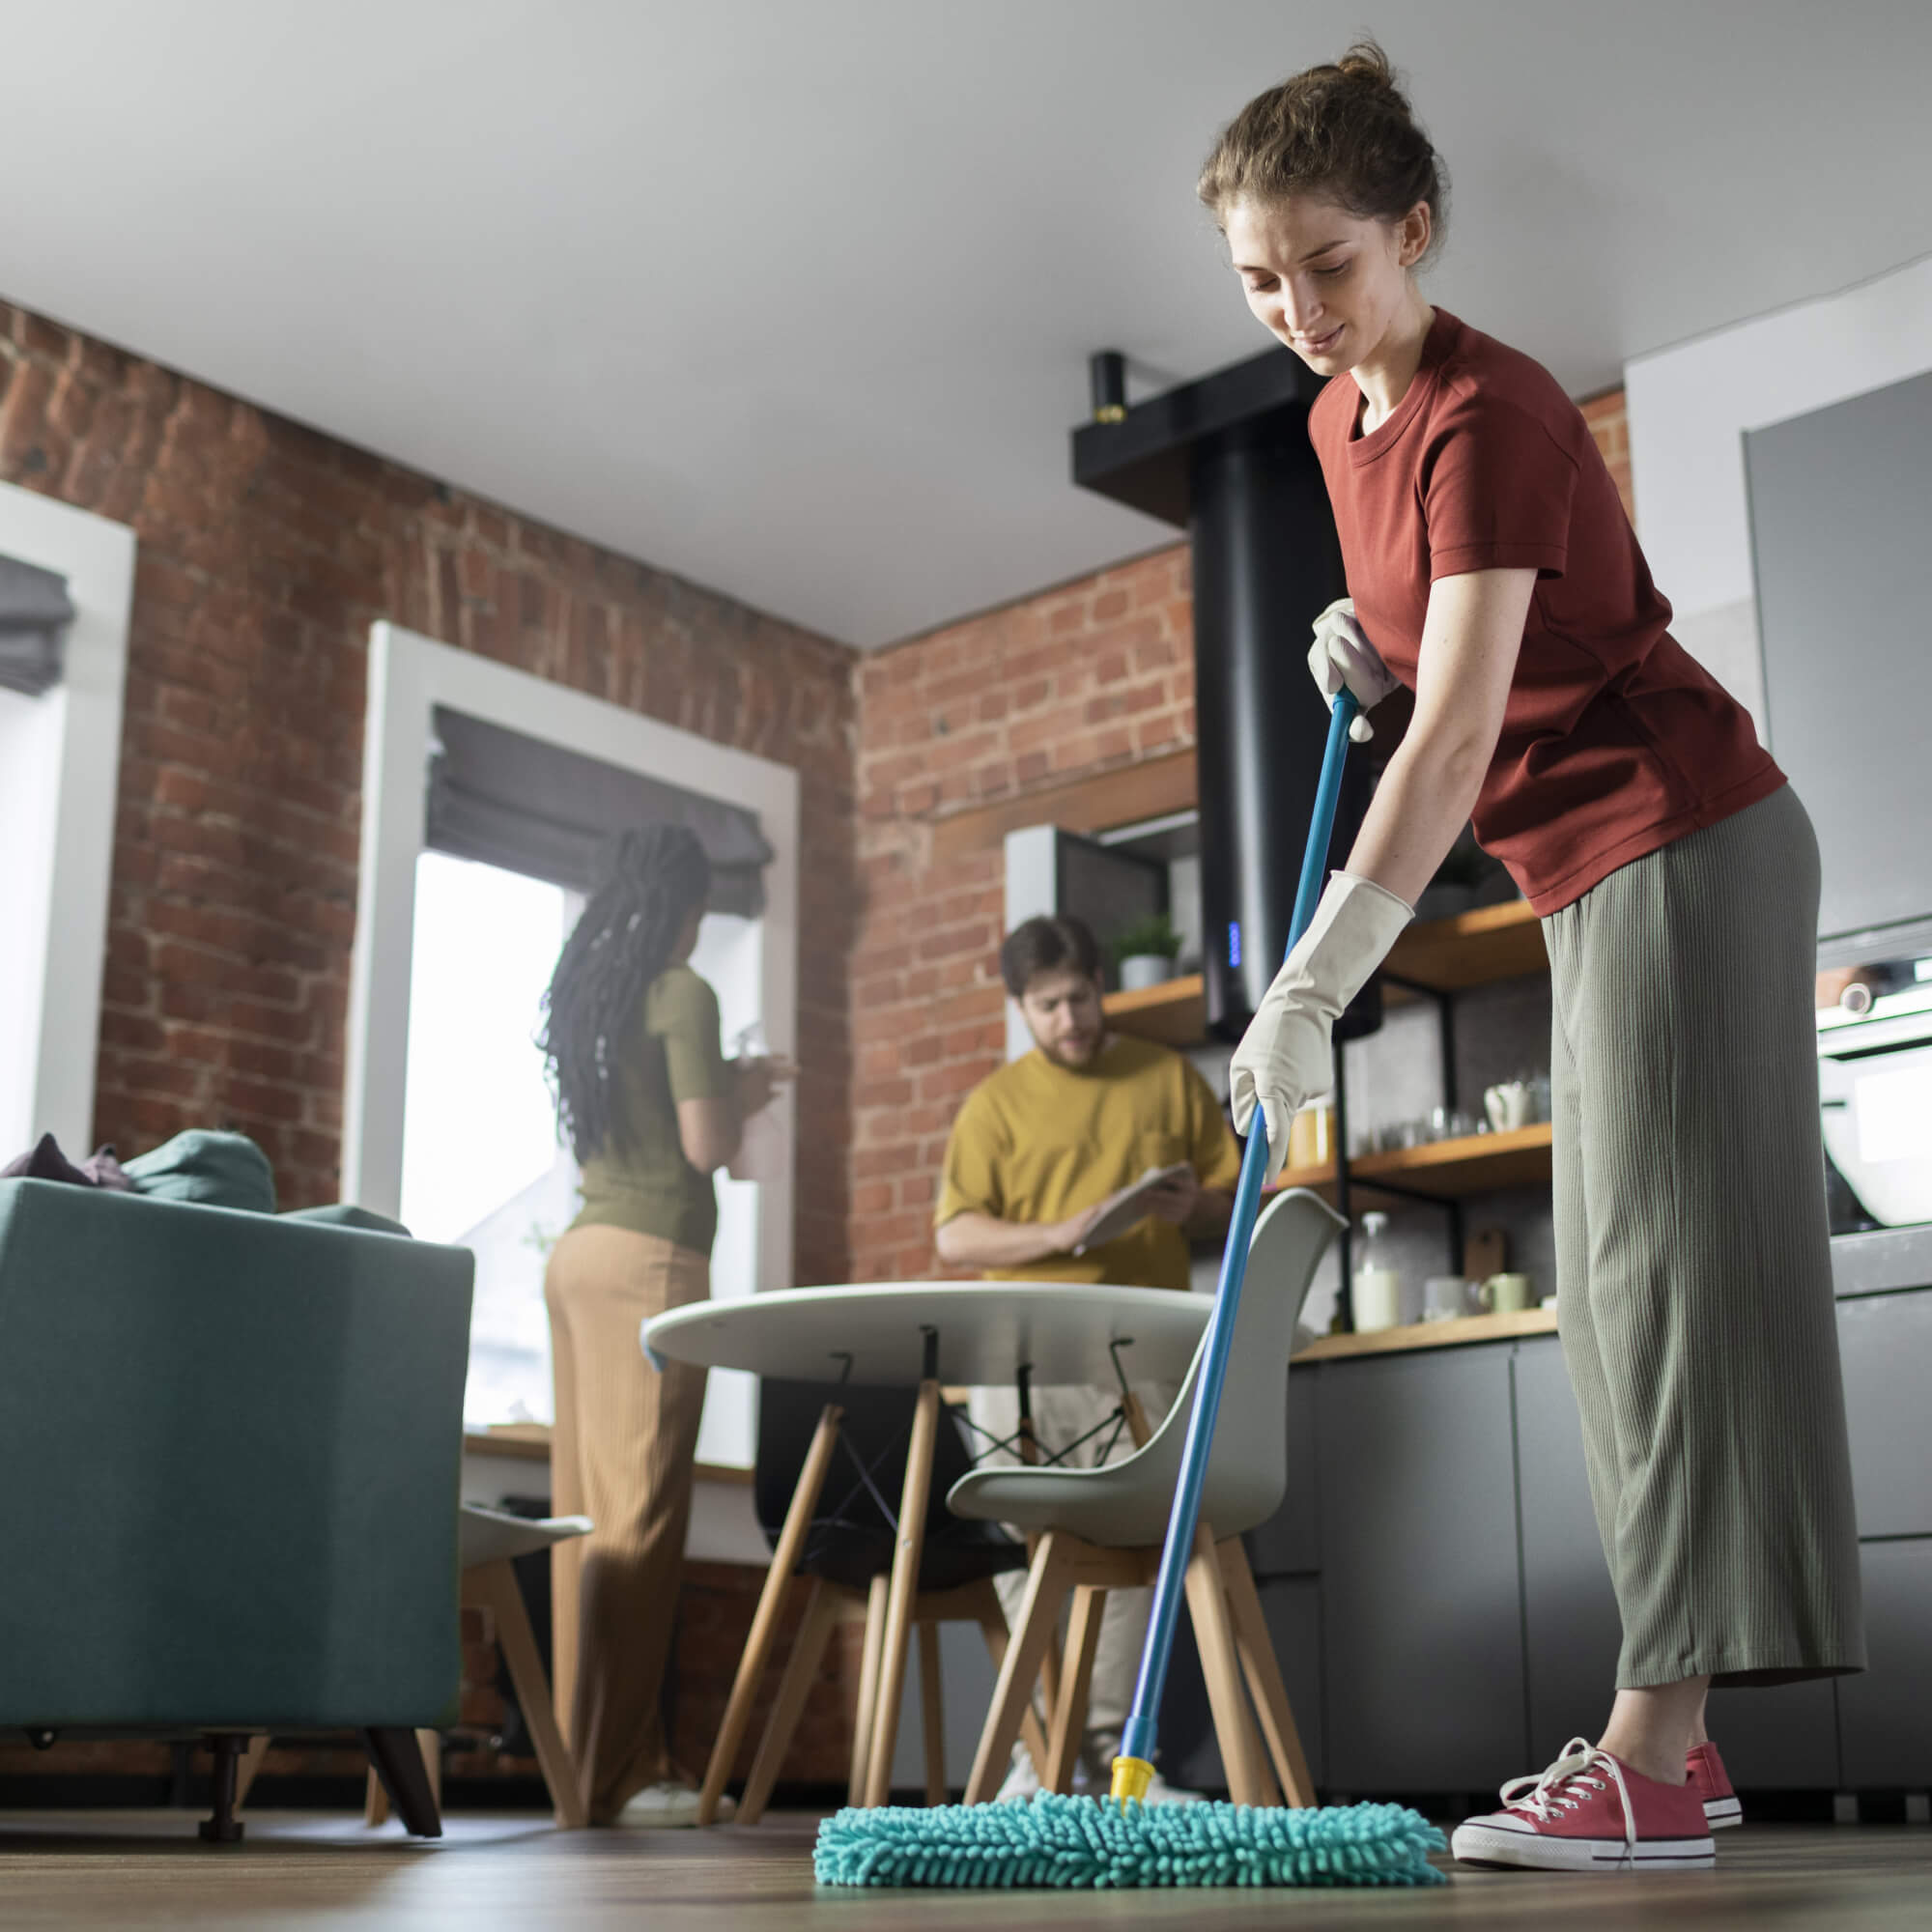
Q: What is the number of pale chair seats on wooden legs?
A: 2